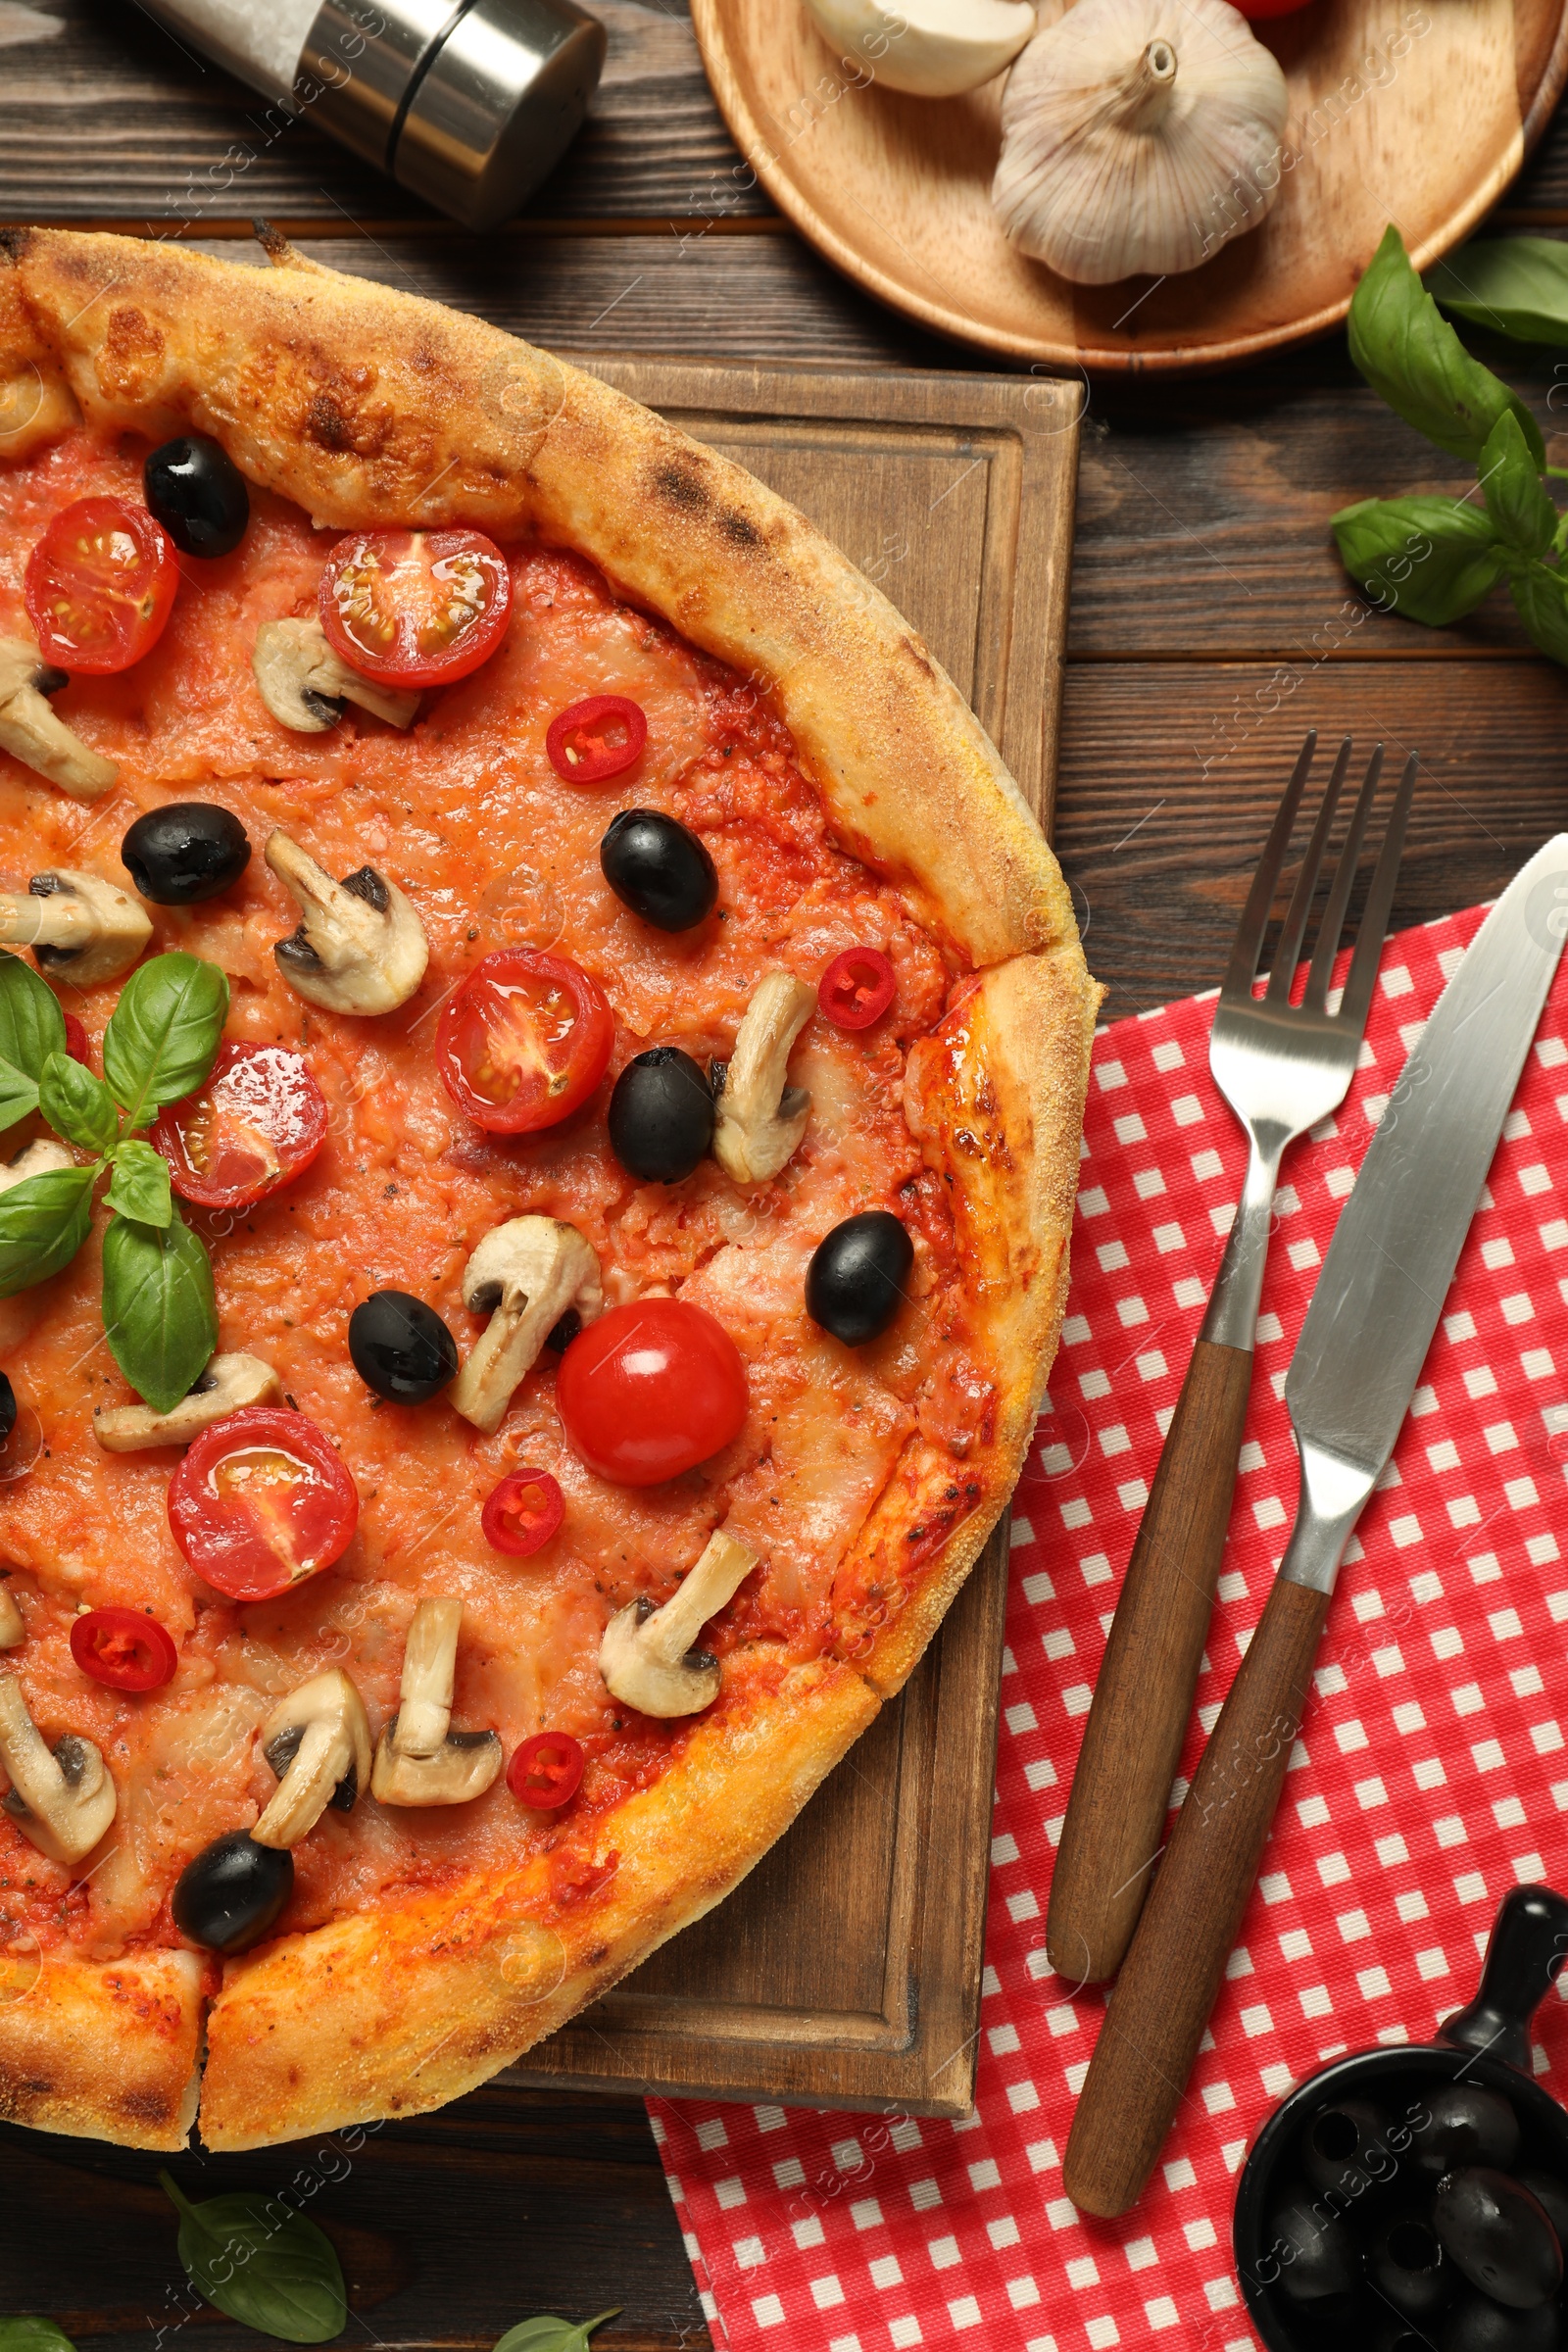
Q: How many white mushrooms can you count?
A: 13